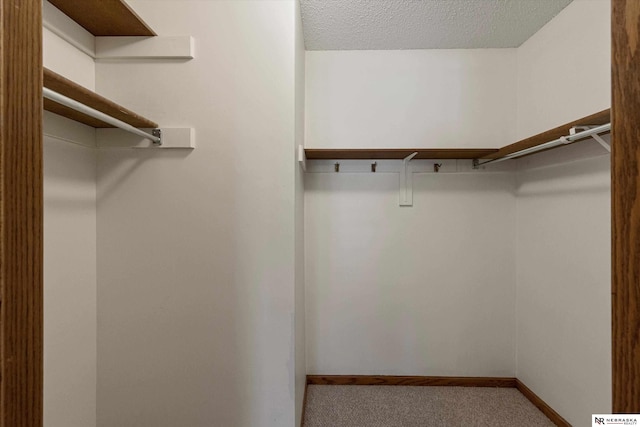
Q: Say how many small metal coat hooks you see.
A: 3